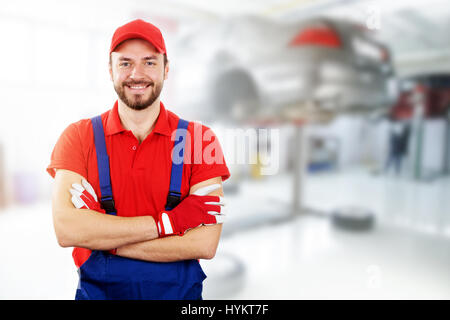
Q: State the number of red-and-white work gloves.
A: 2